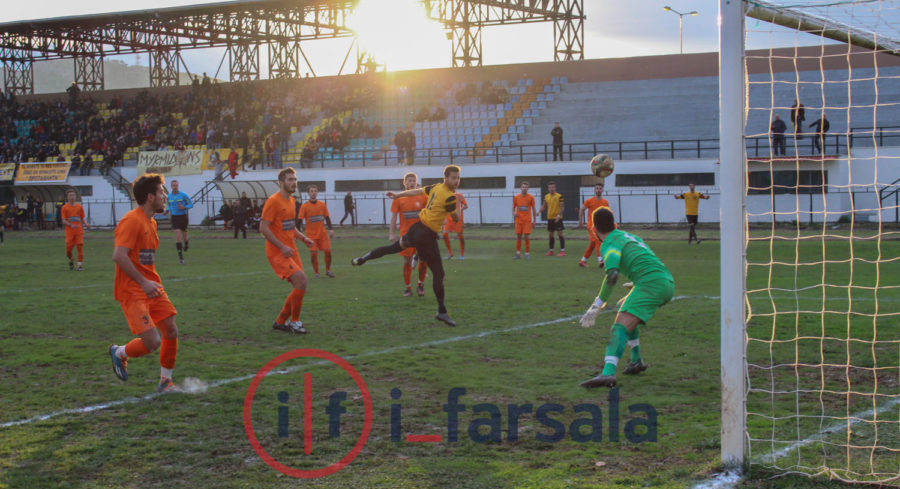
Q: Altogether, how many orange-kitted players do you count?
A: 8